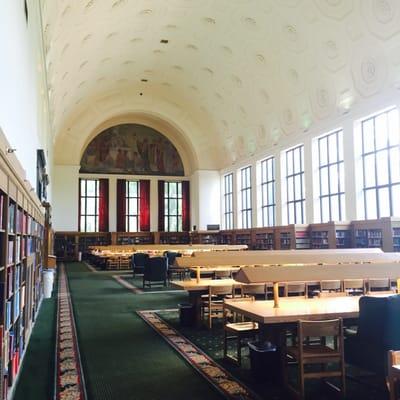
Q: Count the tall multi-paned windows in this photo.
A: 9